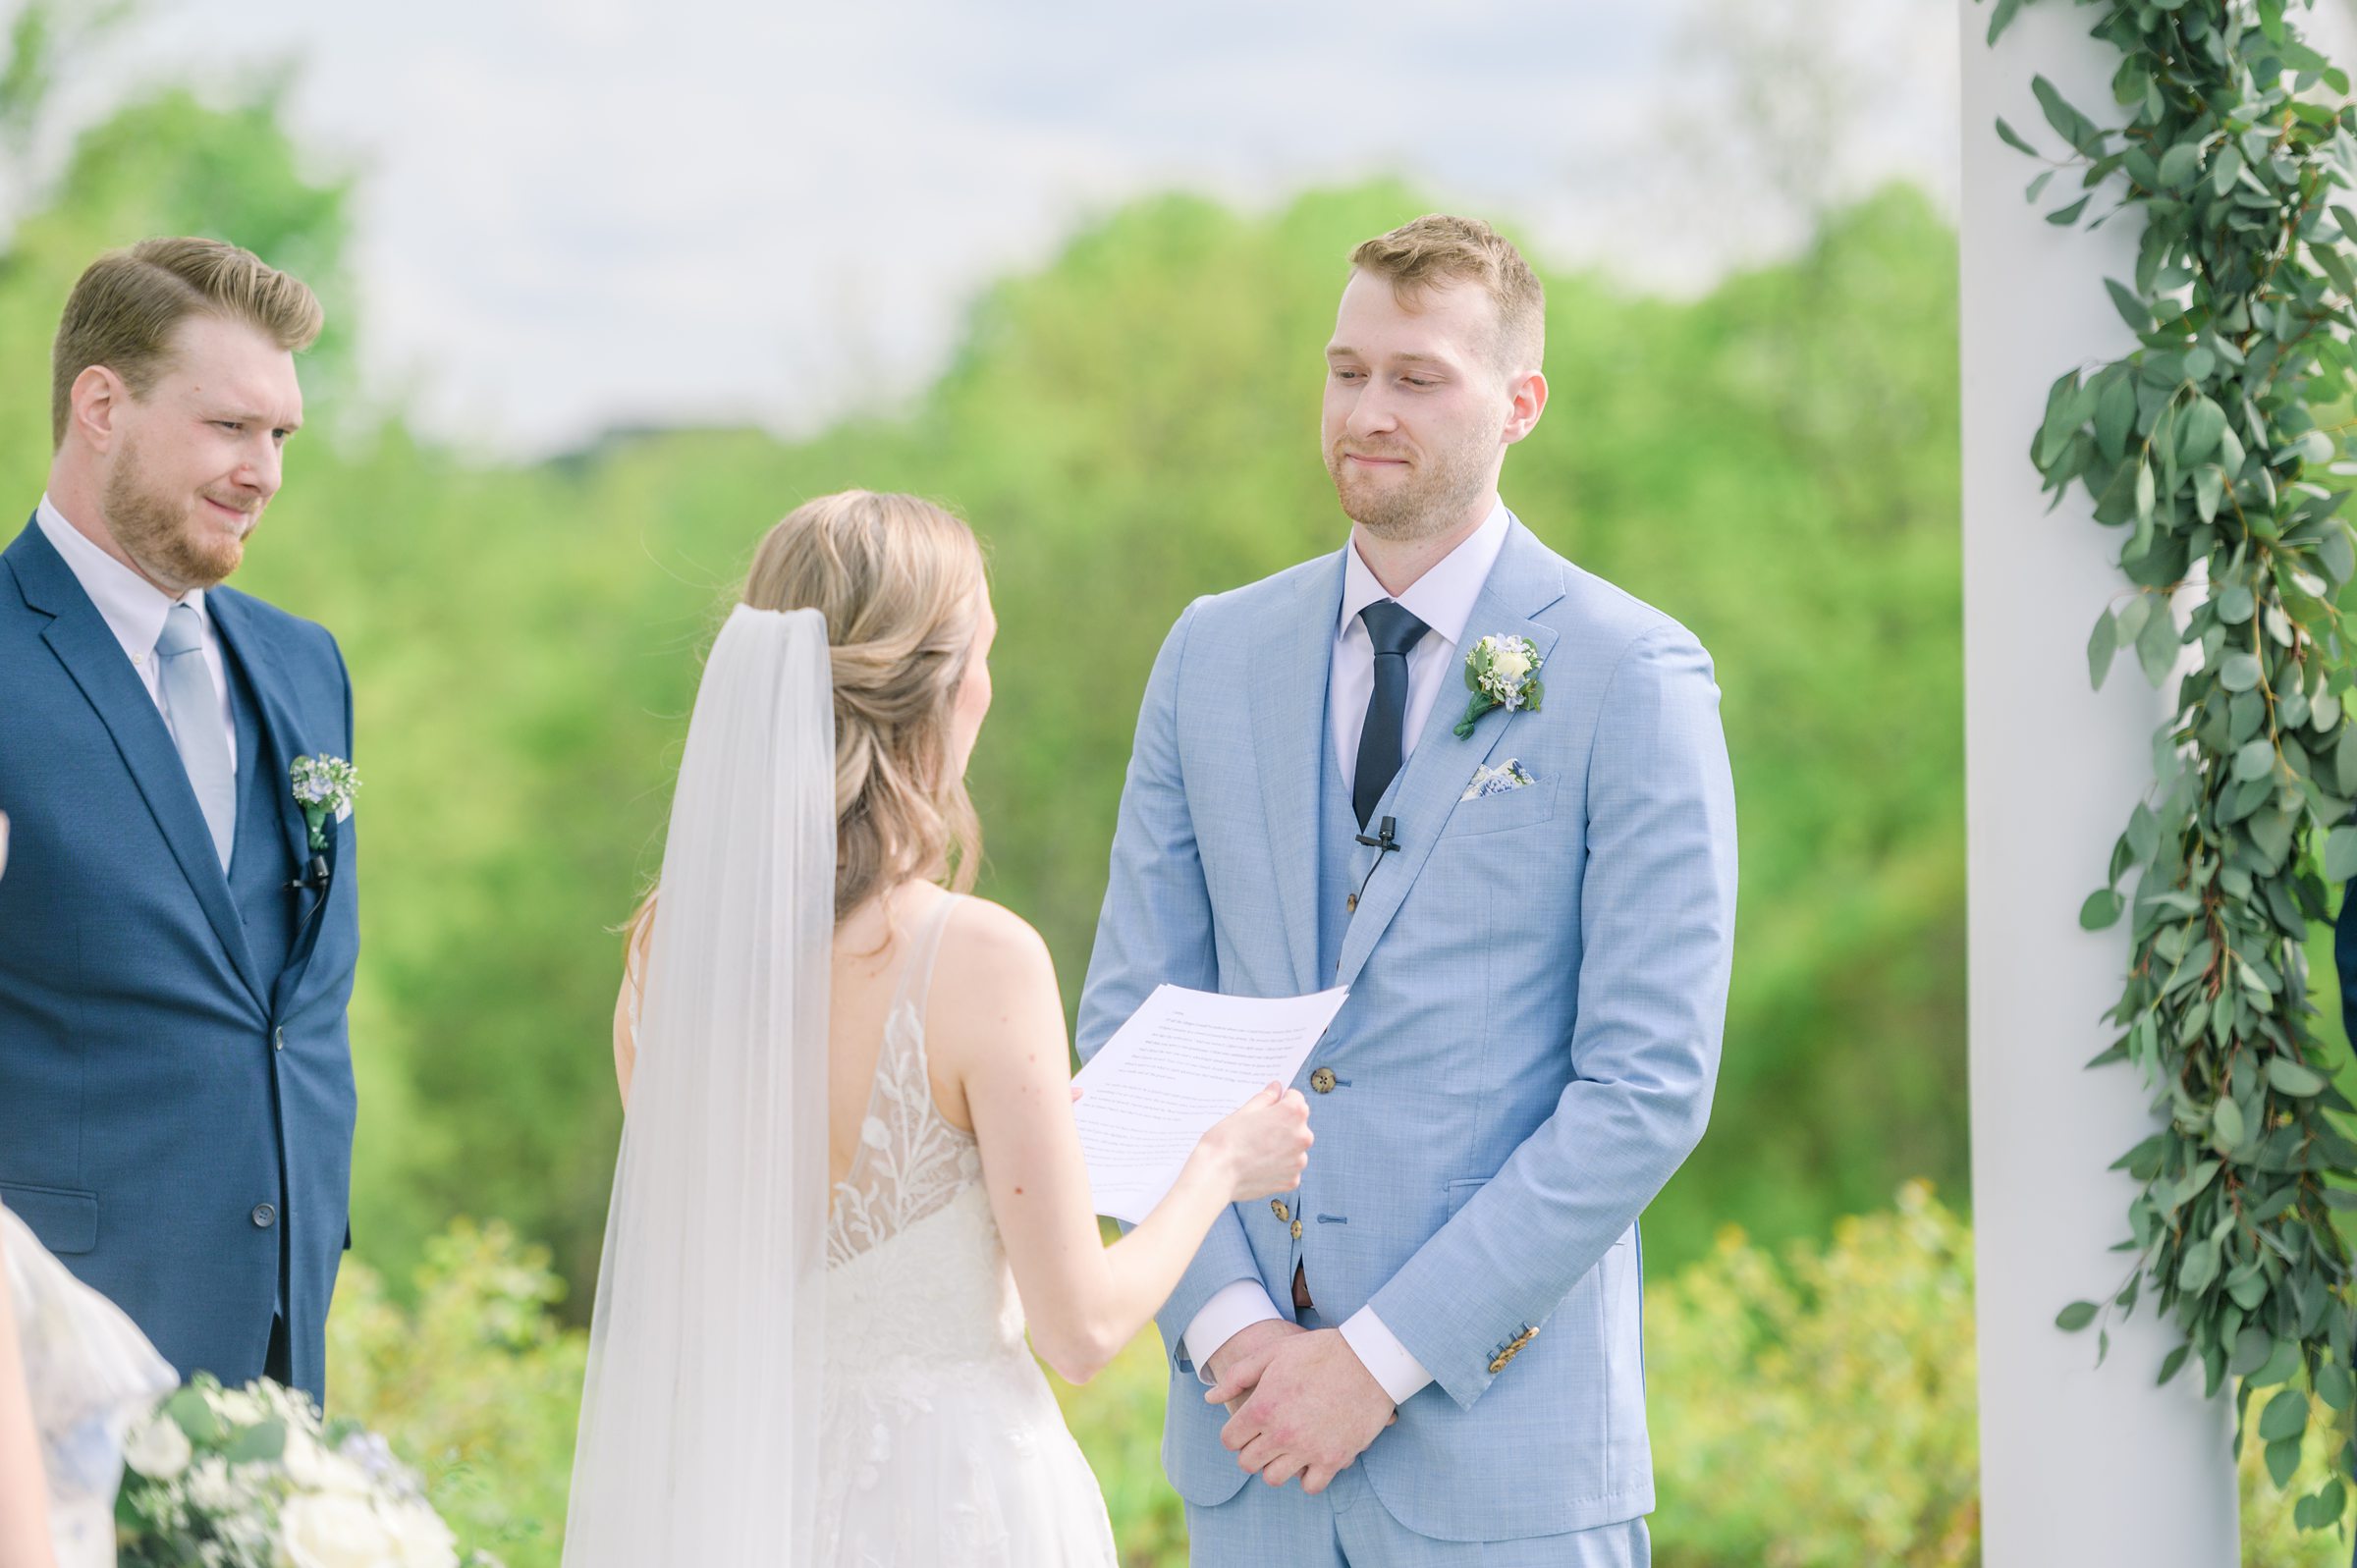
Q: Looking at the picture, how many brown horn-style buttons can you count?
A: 8